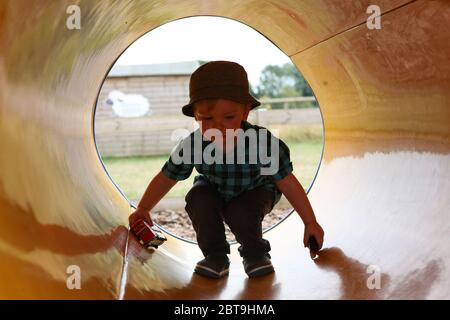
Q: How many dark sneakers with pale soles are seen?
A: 2